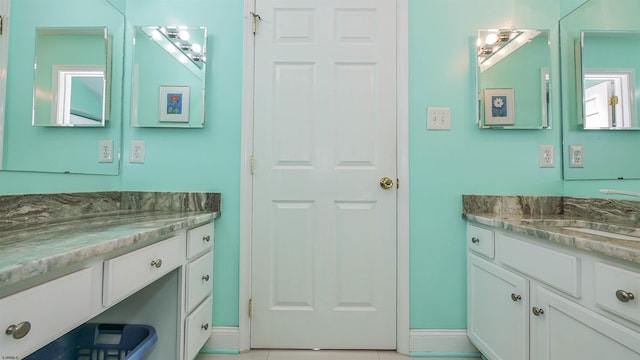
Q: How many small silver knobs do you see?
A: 9